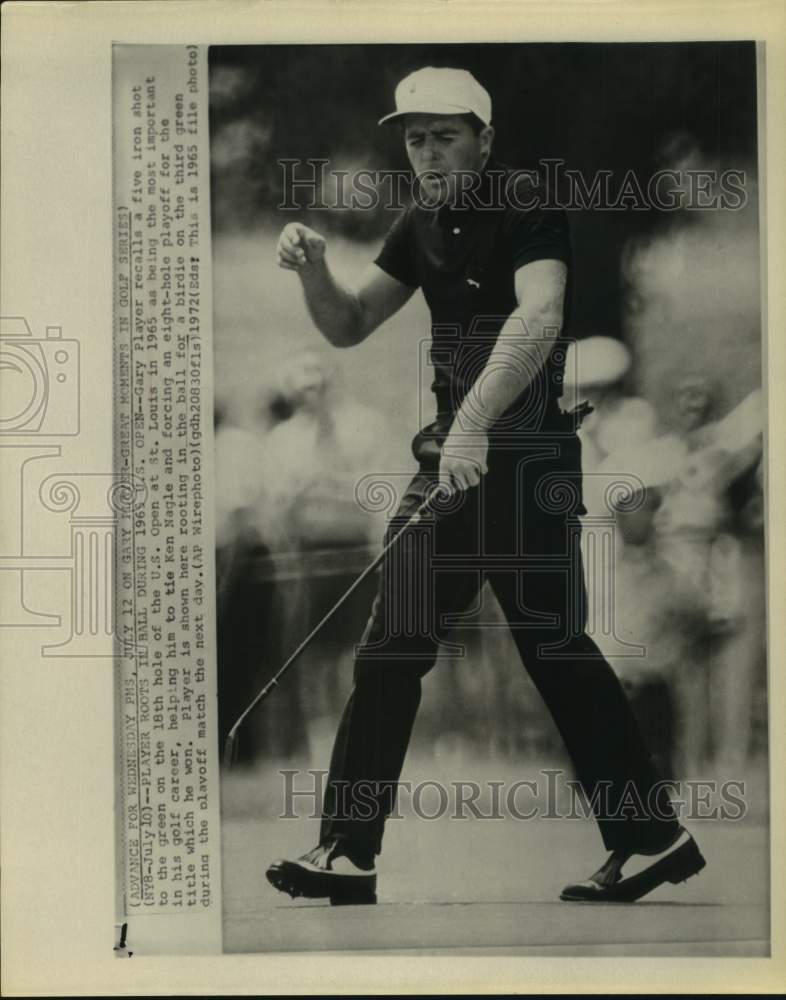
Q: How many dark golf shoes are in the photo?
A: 2